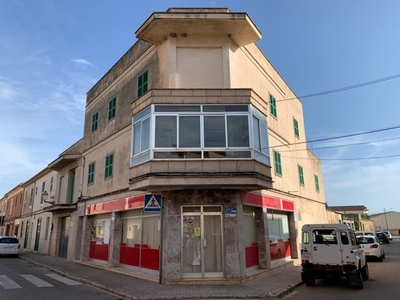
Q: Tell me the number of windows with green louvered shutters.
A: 10